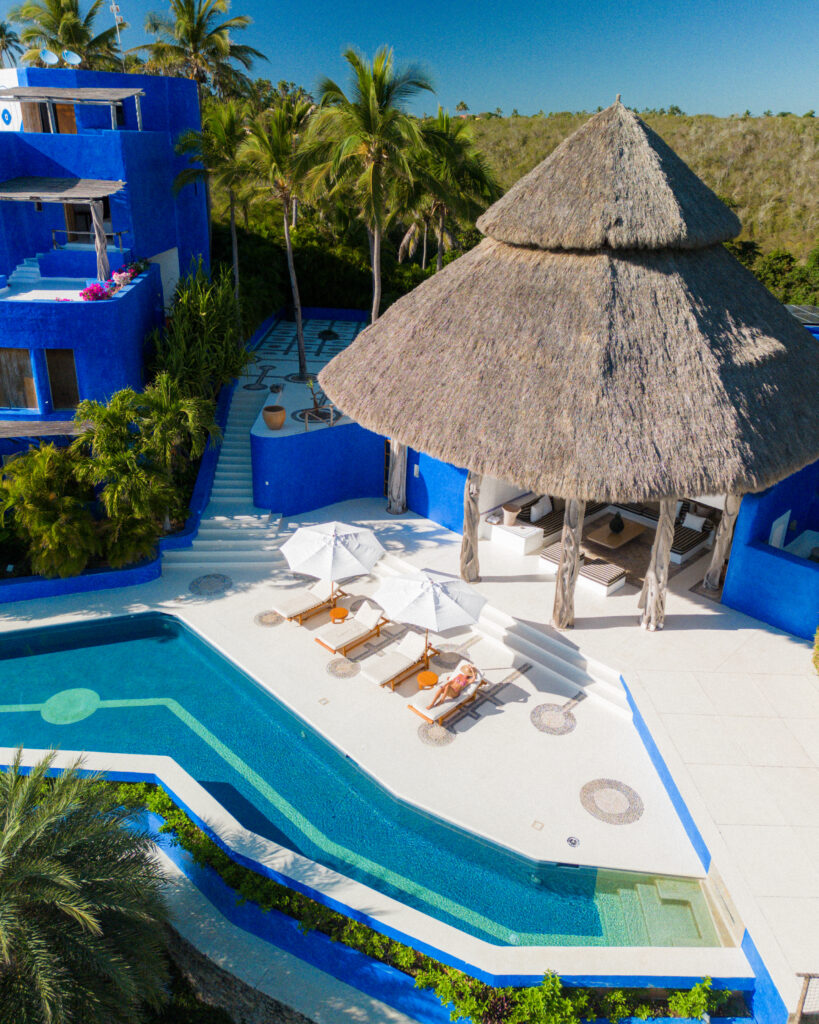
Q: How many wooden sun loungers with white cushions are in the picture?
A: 4